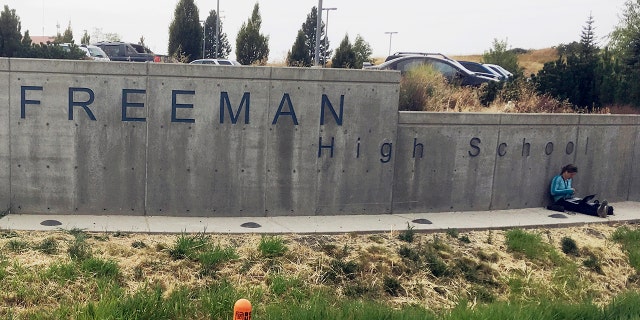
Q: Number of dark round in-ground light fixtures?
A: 4